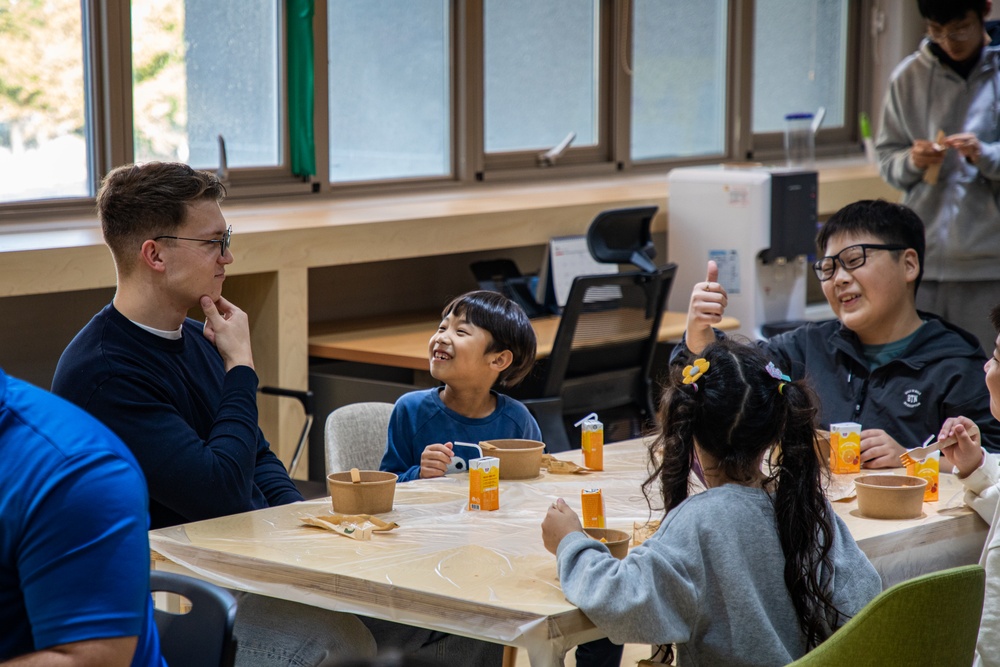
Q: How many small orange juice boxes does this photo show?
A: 5